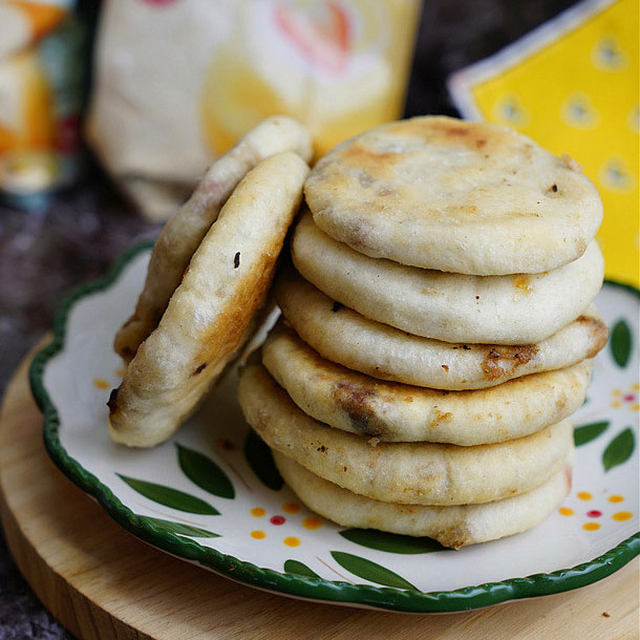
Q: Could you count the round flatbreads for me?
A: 8